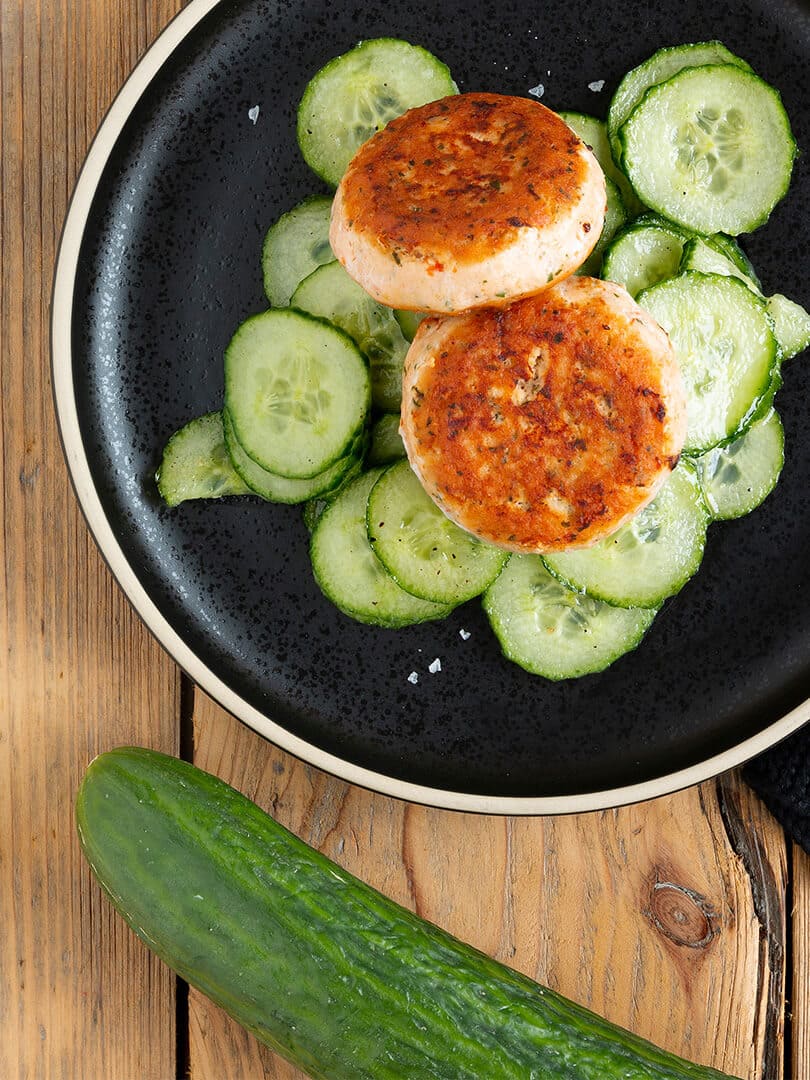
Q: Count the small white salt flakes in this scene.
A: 6